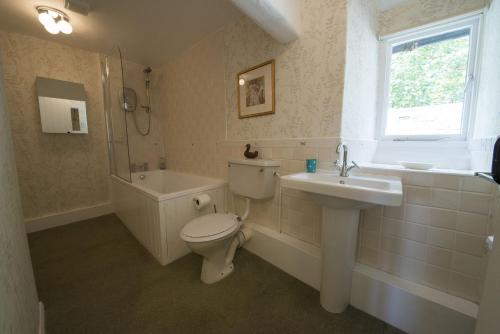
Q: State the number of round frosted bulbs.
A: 3